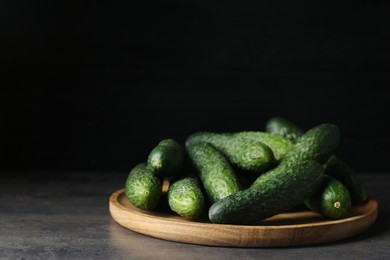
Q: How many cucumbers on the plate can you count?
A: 11